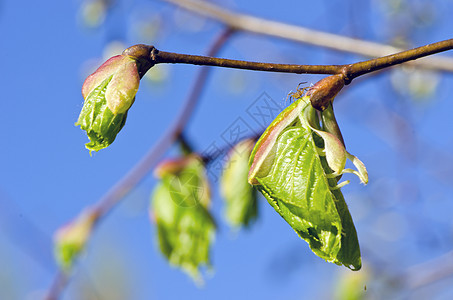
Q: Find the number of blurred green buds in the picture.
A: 3